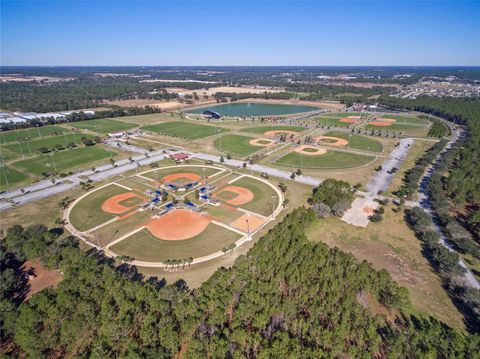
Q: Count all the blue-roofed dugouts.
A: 8